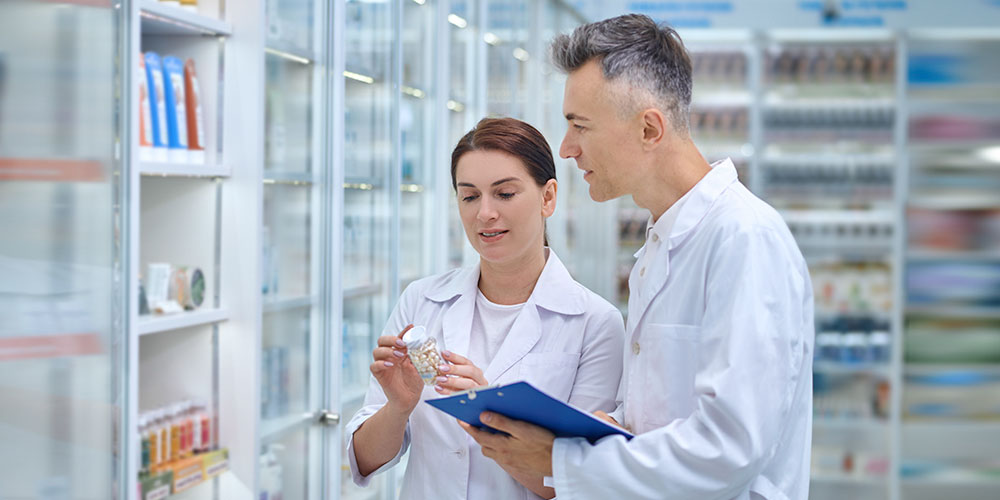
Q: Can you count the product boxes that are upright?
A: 4